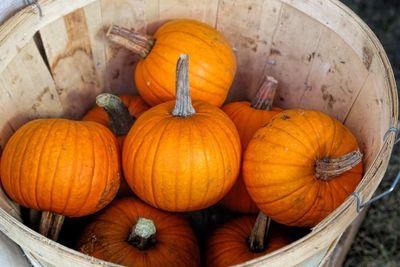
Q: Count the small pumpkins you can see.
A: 8